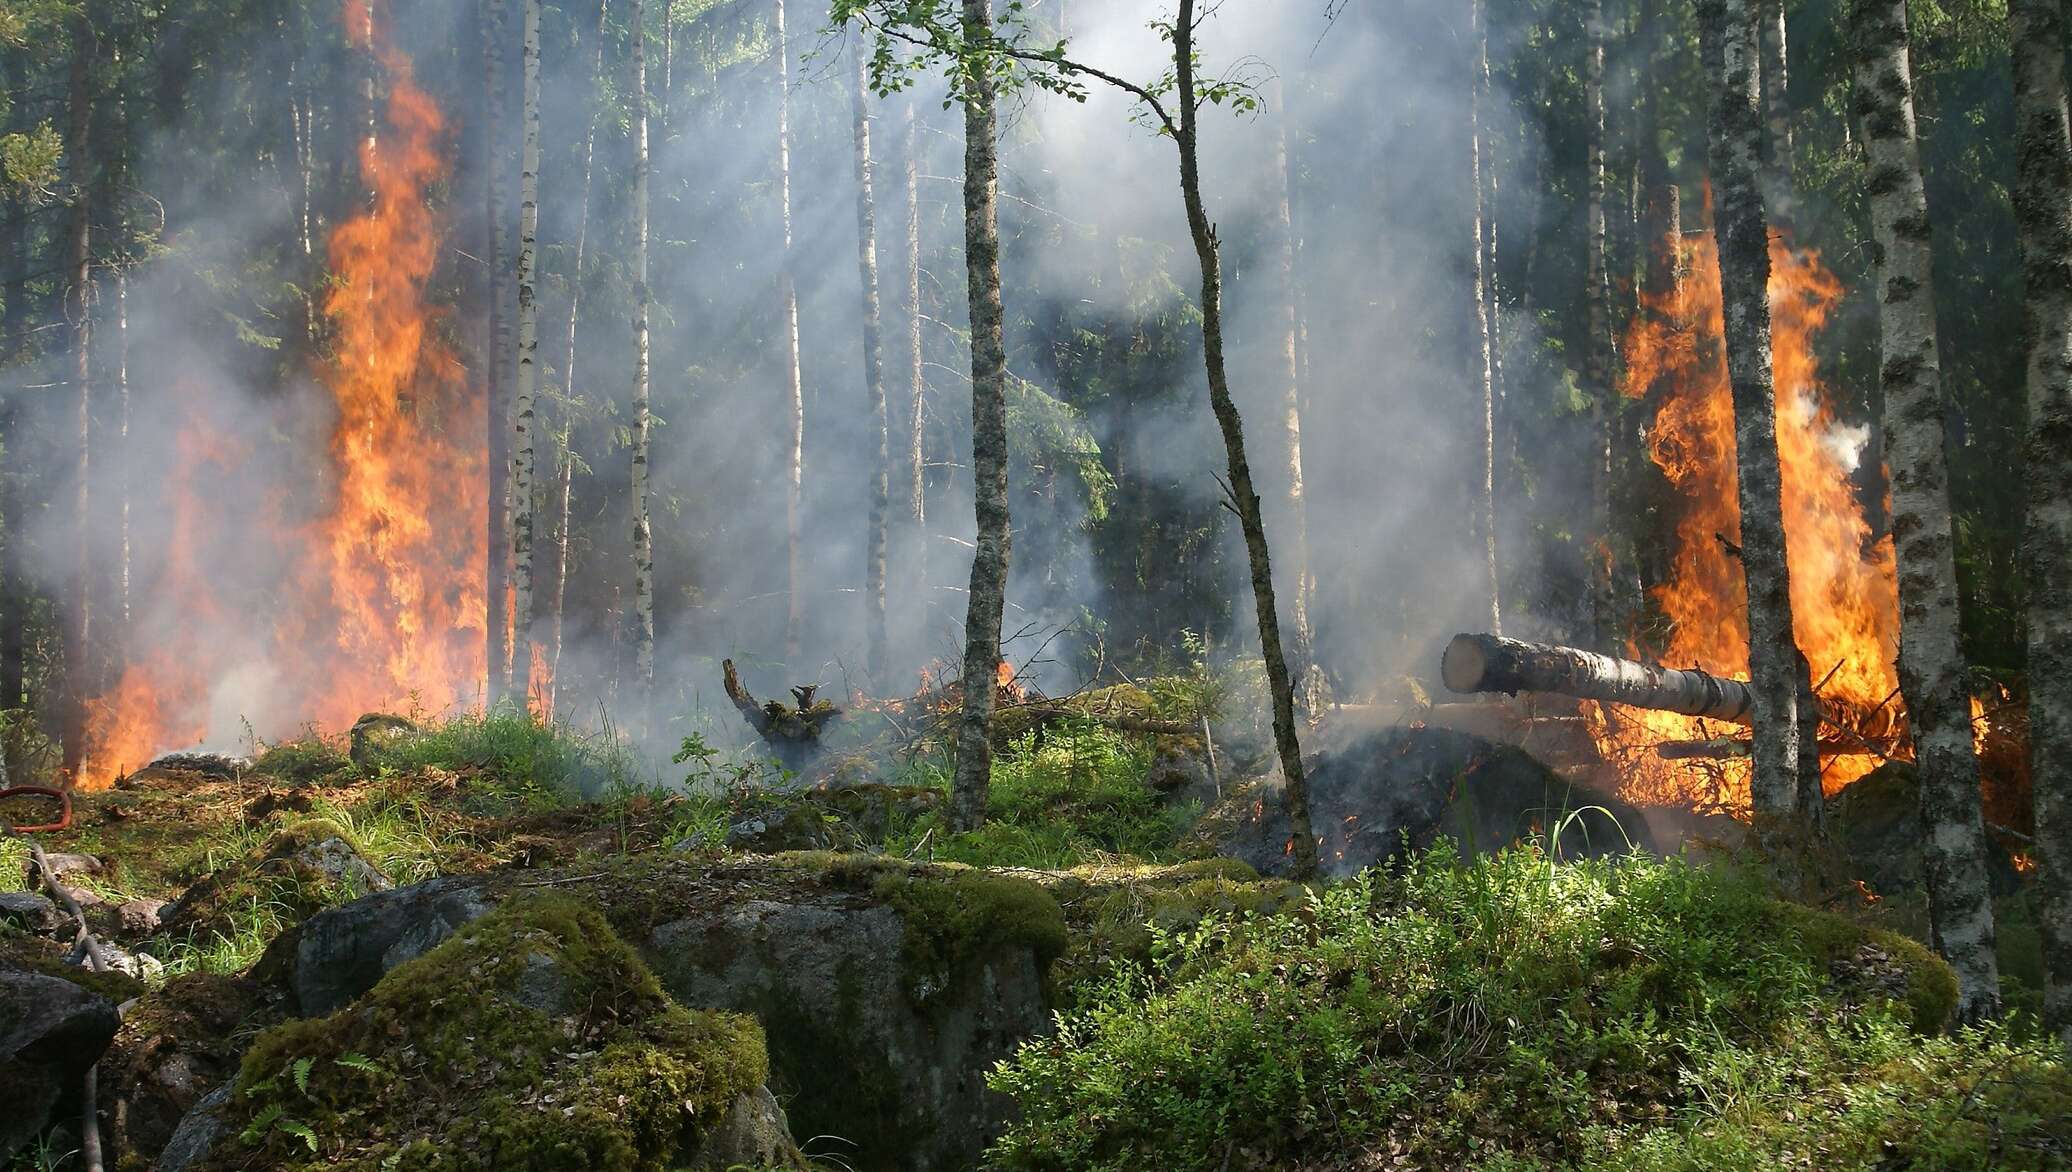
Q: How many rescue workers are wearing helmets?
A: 0